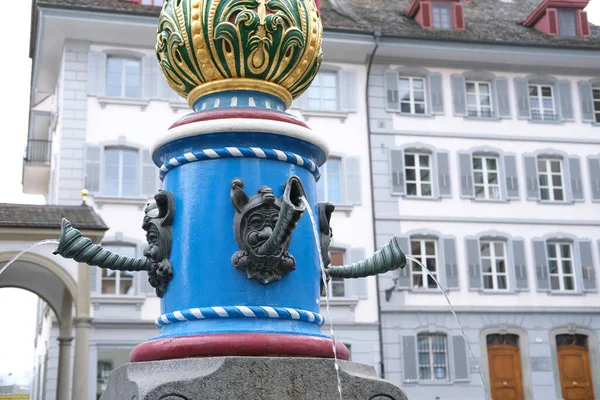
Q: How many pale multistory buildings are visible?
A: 2